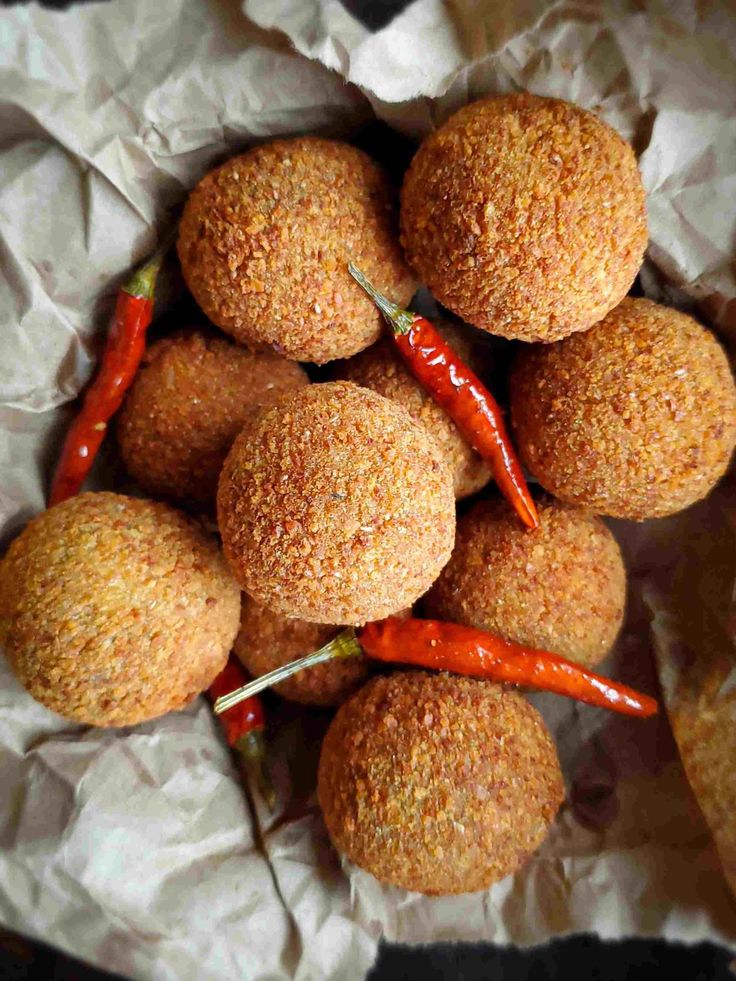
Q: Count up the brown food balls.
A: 10